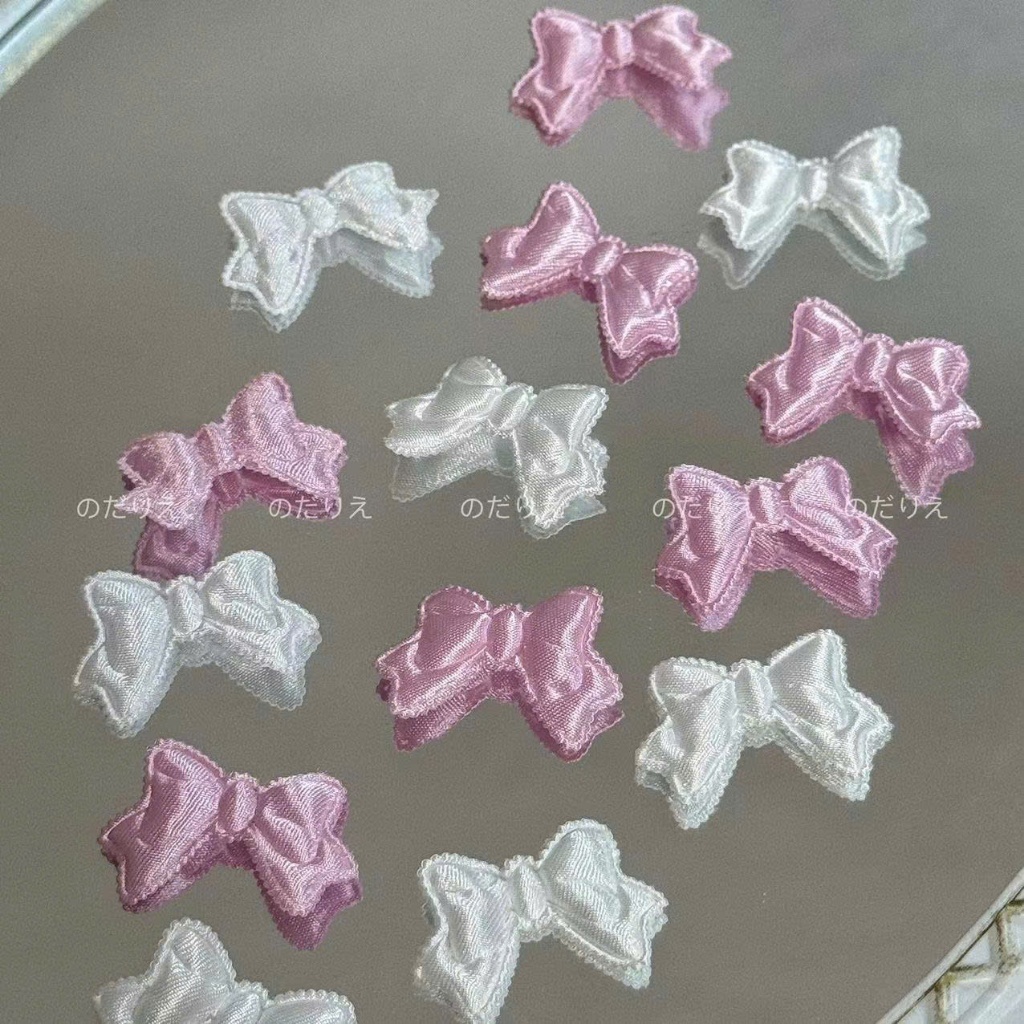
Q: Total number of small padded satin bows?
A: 14